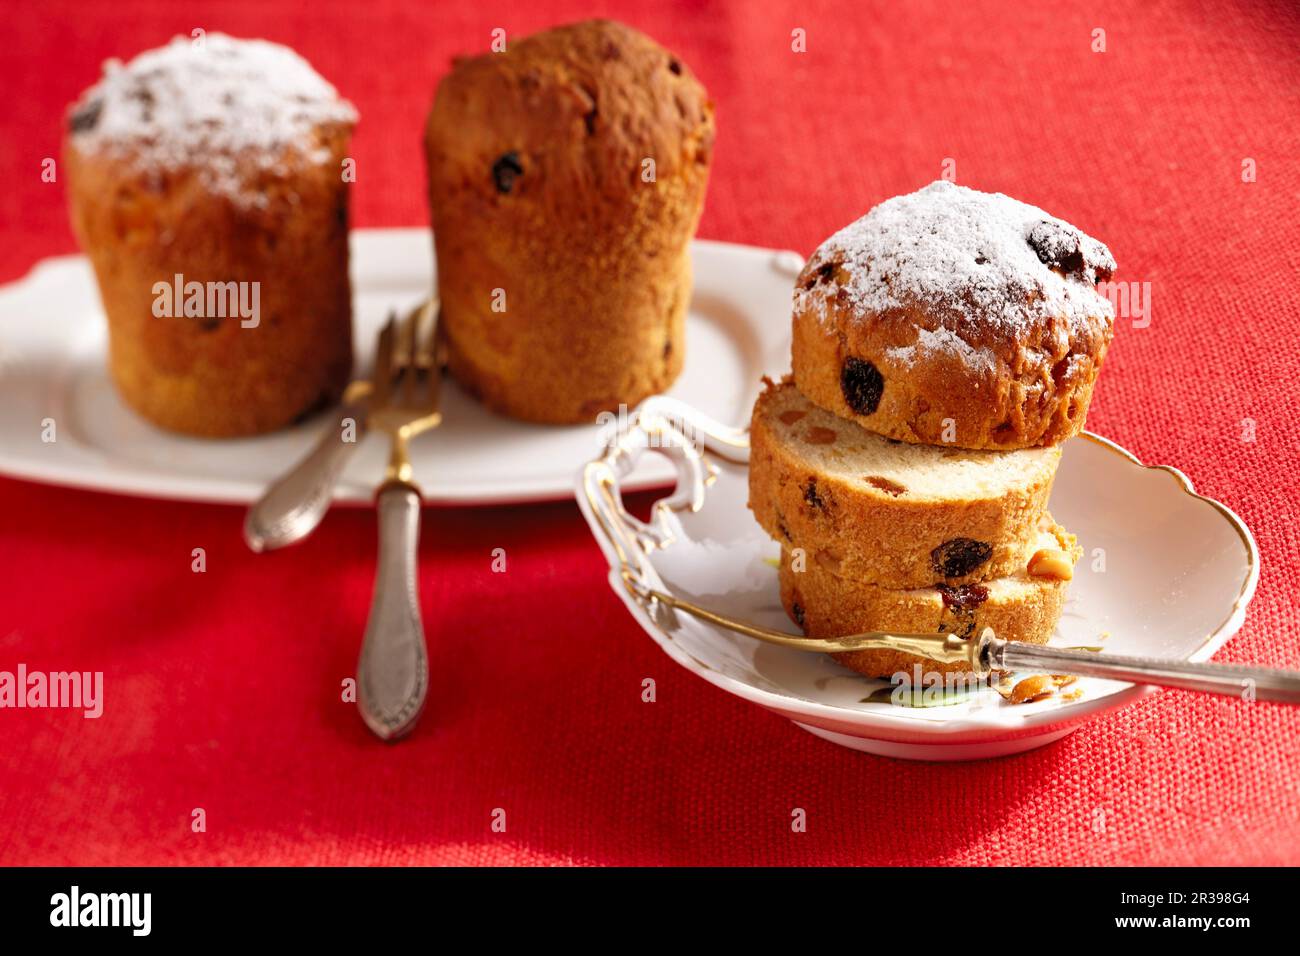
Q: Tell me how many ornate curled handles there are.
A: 1